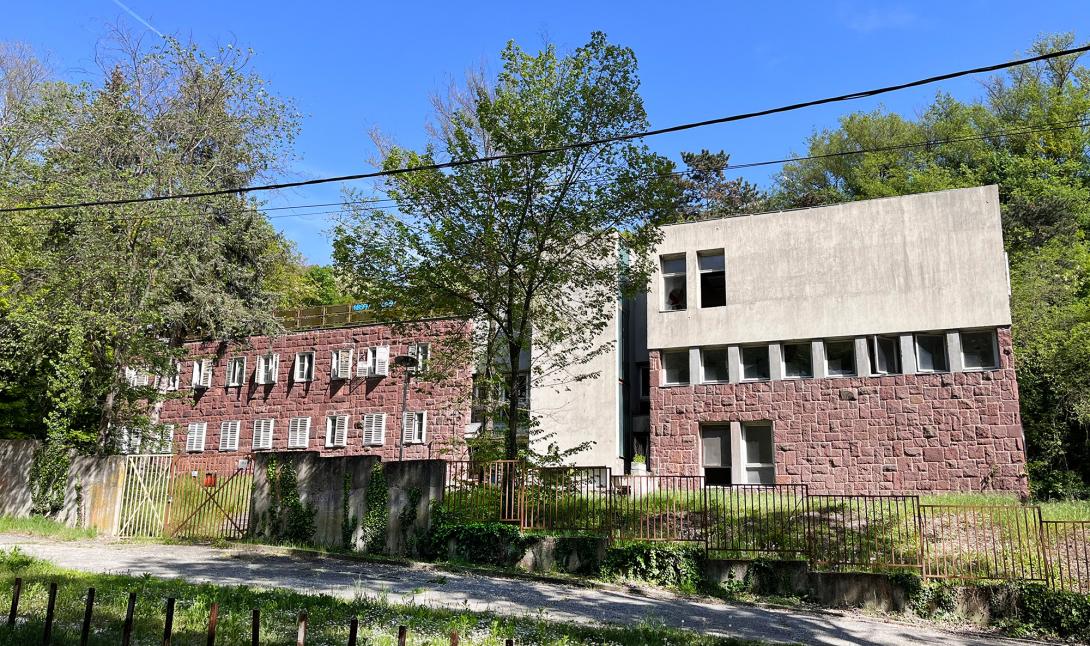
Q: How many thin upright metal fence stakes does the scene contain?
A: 12